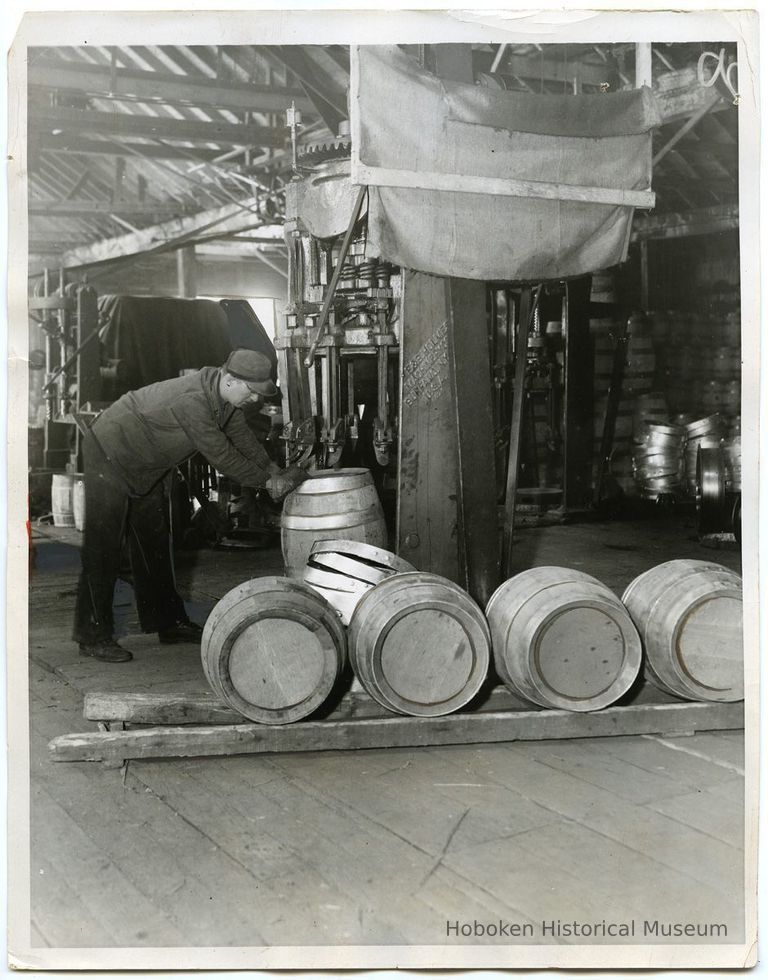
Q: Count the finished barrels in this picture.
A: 4